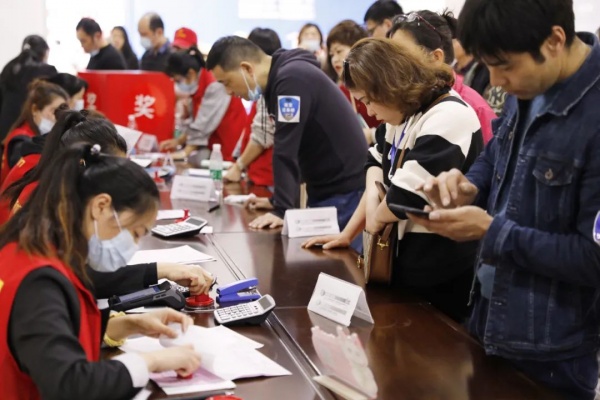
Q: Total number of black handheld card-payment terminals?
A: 1